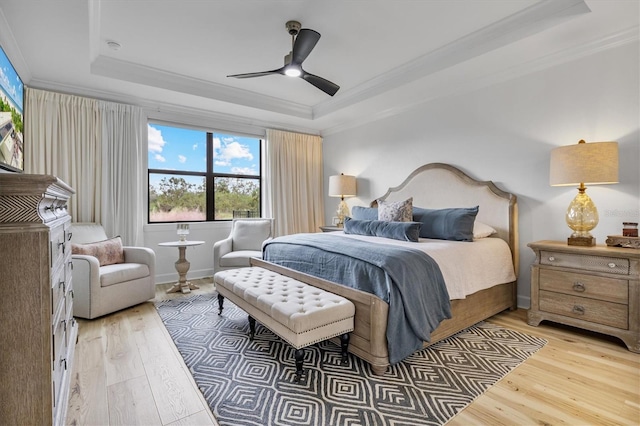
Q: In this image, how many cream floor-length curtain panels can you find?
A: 2